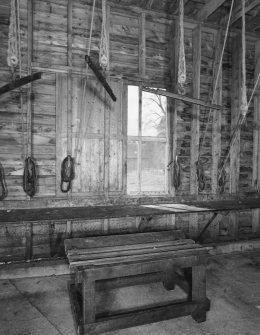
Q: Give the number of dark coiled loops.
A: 6